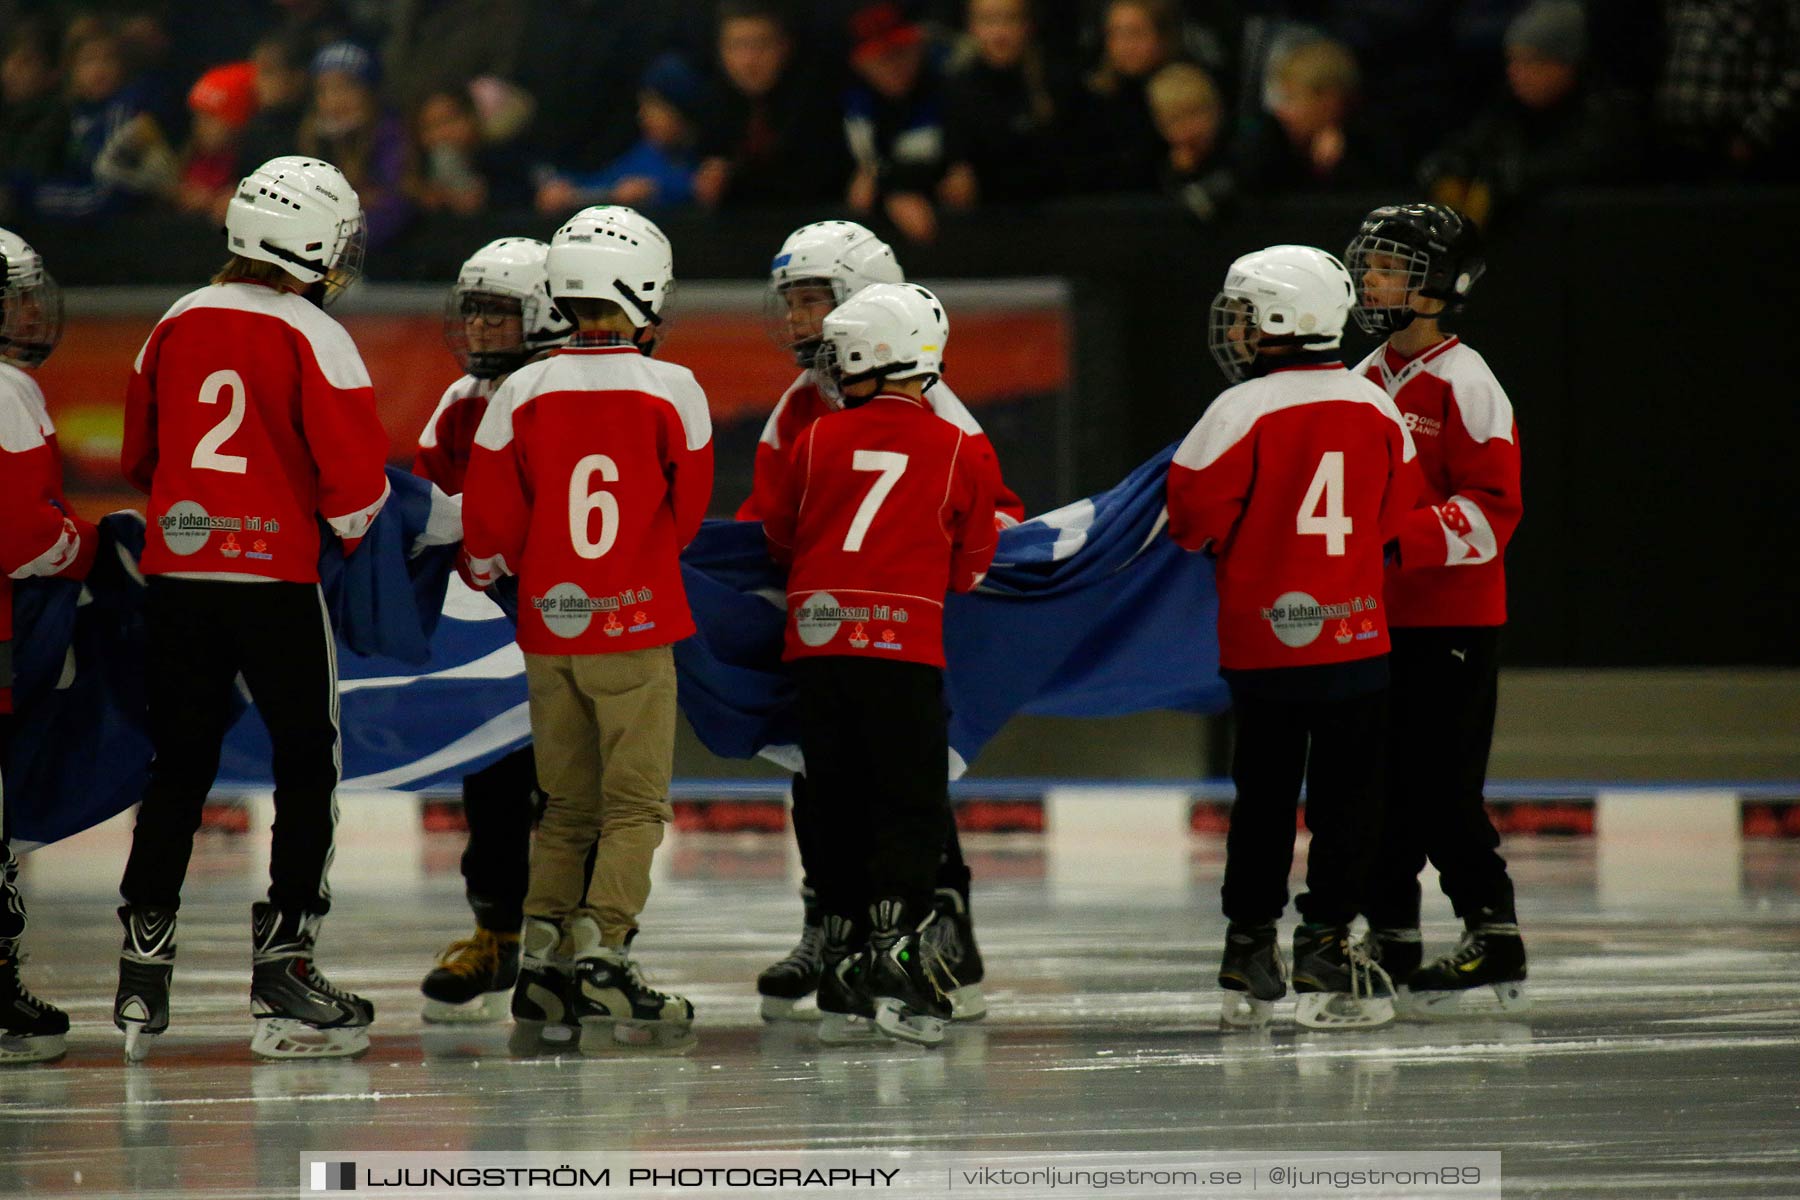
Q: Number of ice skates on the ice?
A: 14